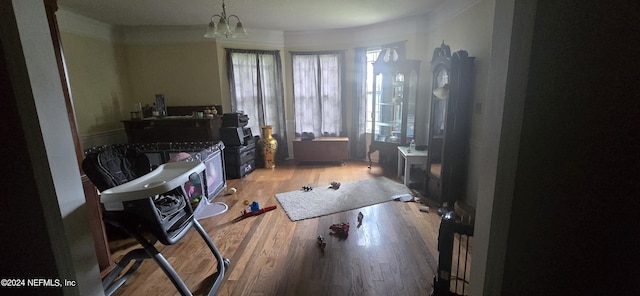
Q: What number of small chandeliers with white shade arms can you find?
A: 1